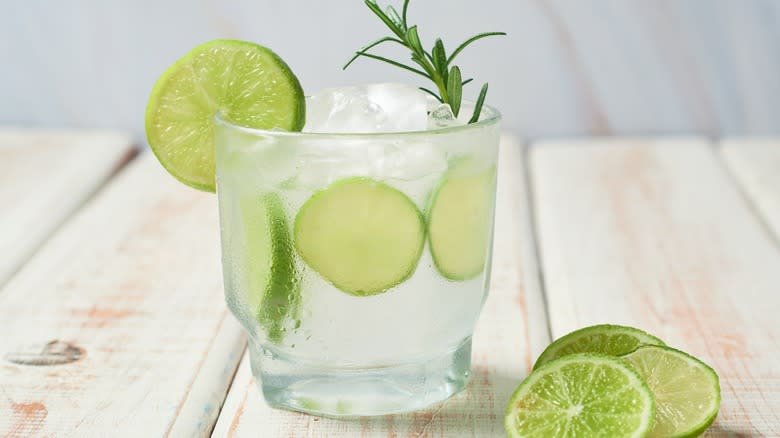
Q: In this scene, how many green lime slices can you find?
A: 7